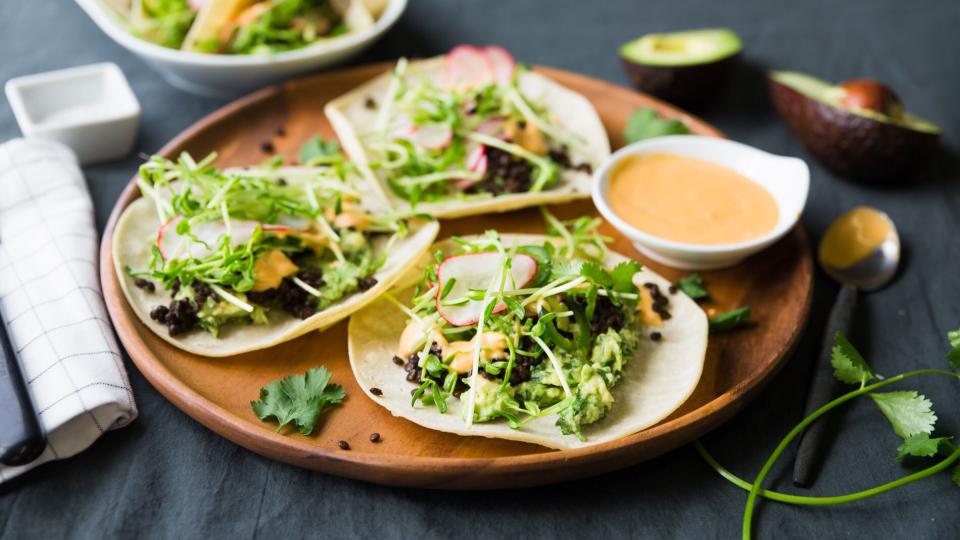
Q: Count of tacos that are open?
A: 3